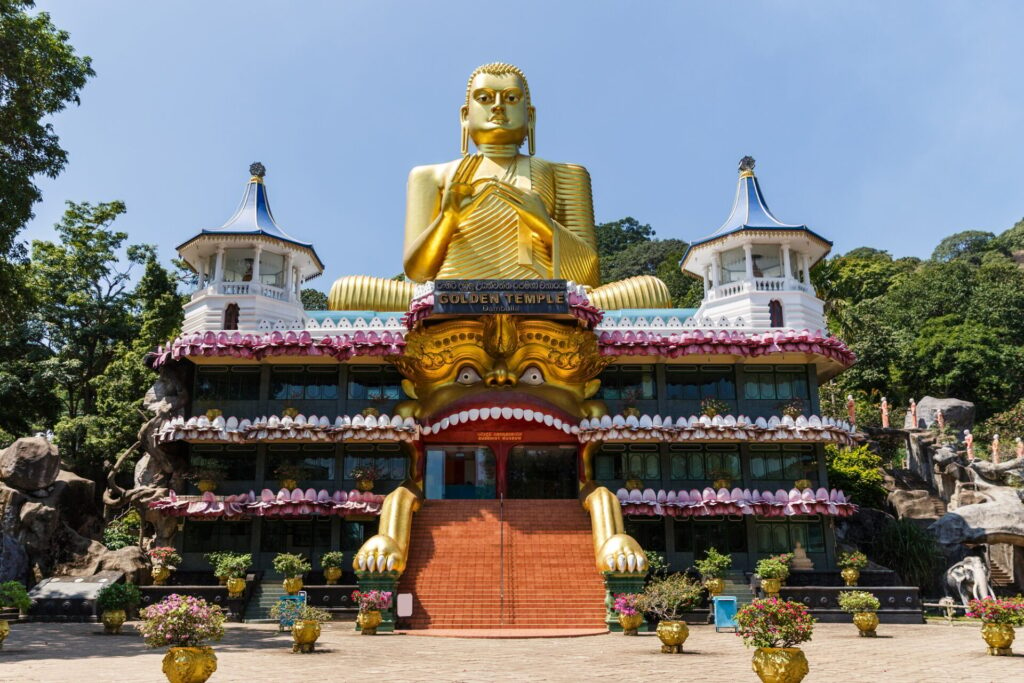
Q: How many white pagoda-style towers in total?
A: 2